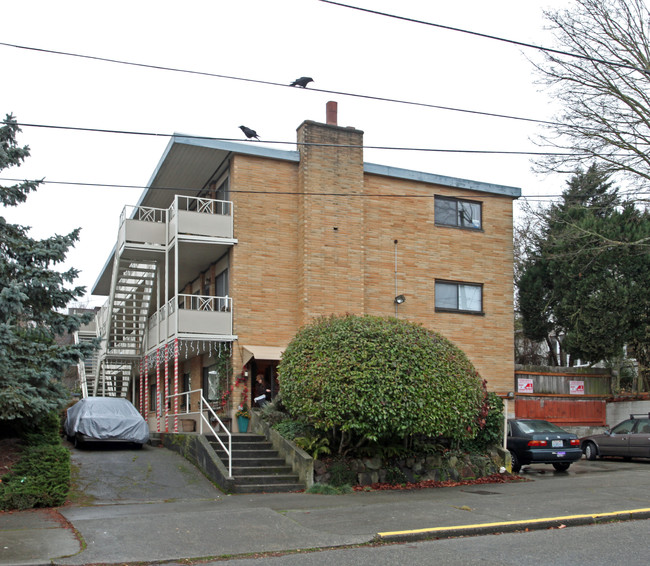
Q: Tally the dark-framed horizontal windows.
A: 2